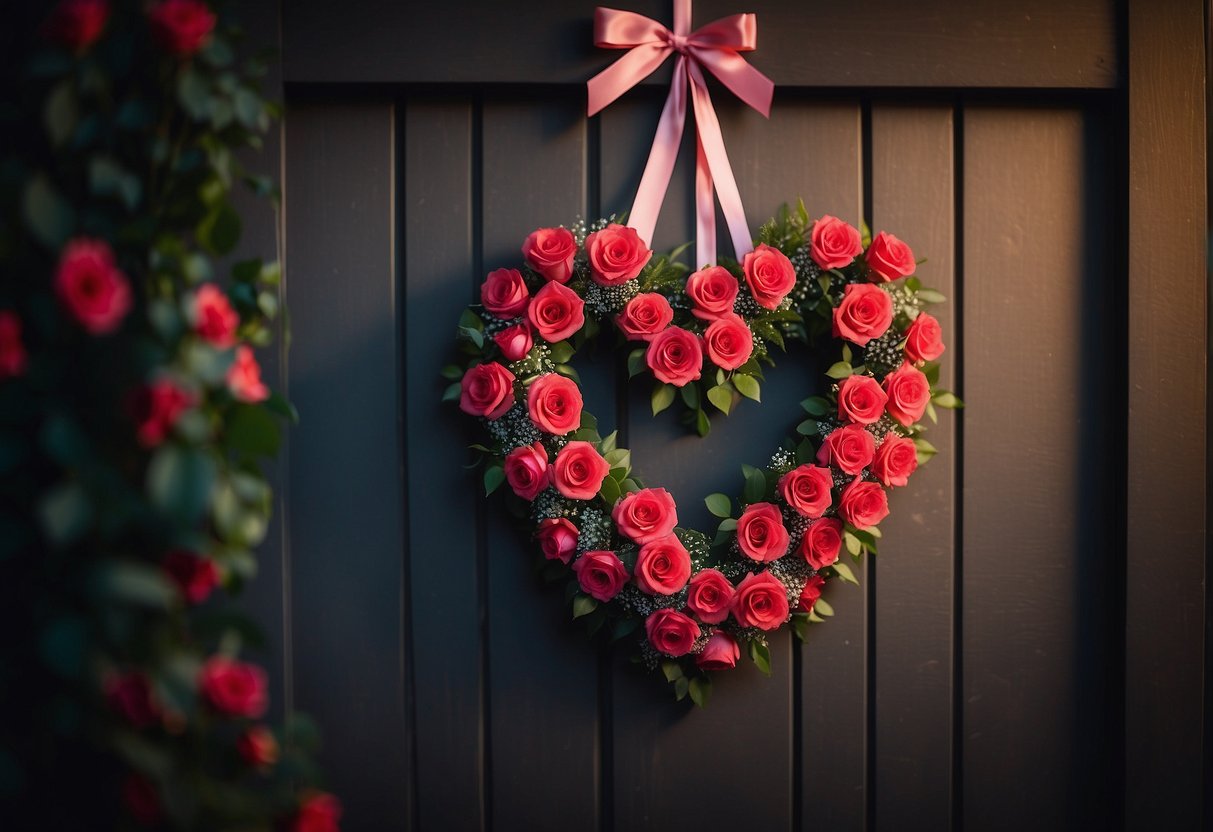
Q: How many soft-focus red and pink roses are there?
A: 13